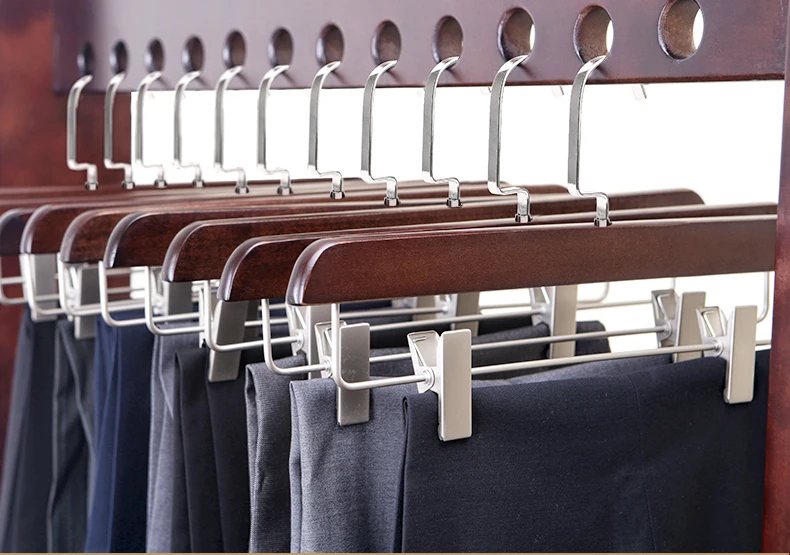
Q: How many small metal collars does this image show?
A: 11